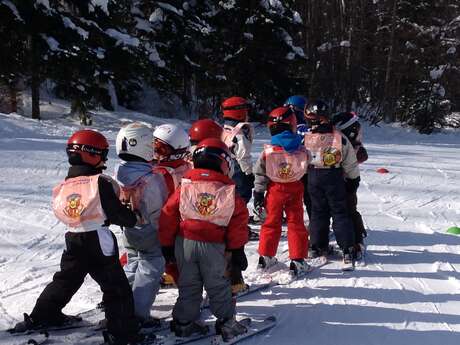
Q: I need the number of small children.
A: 10